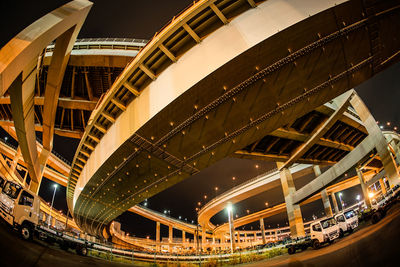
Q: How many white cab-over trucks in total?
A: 3